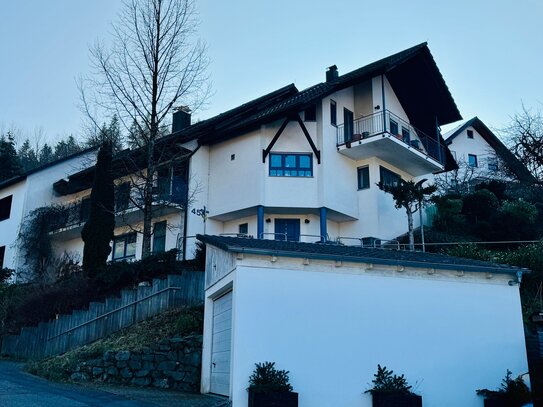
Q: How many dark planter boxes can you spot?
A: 3